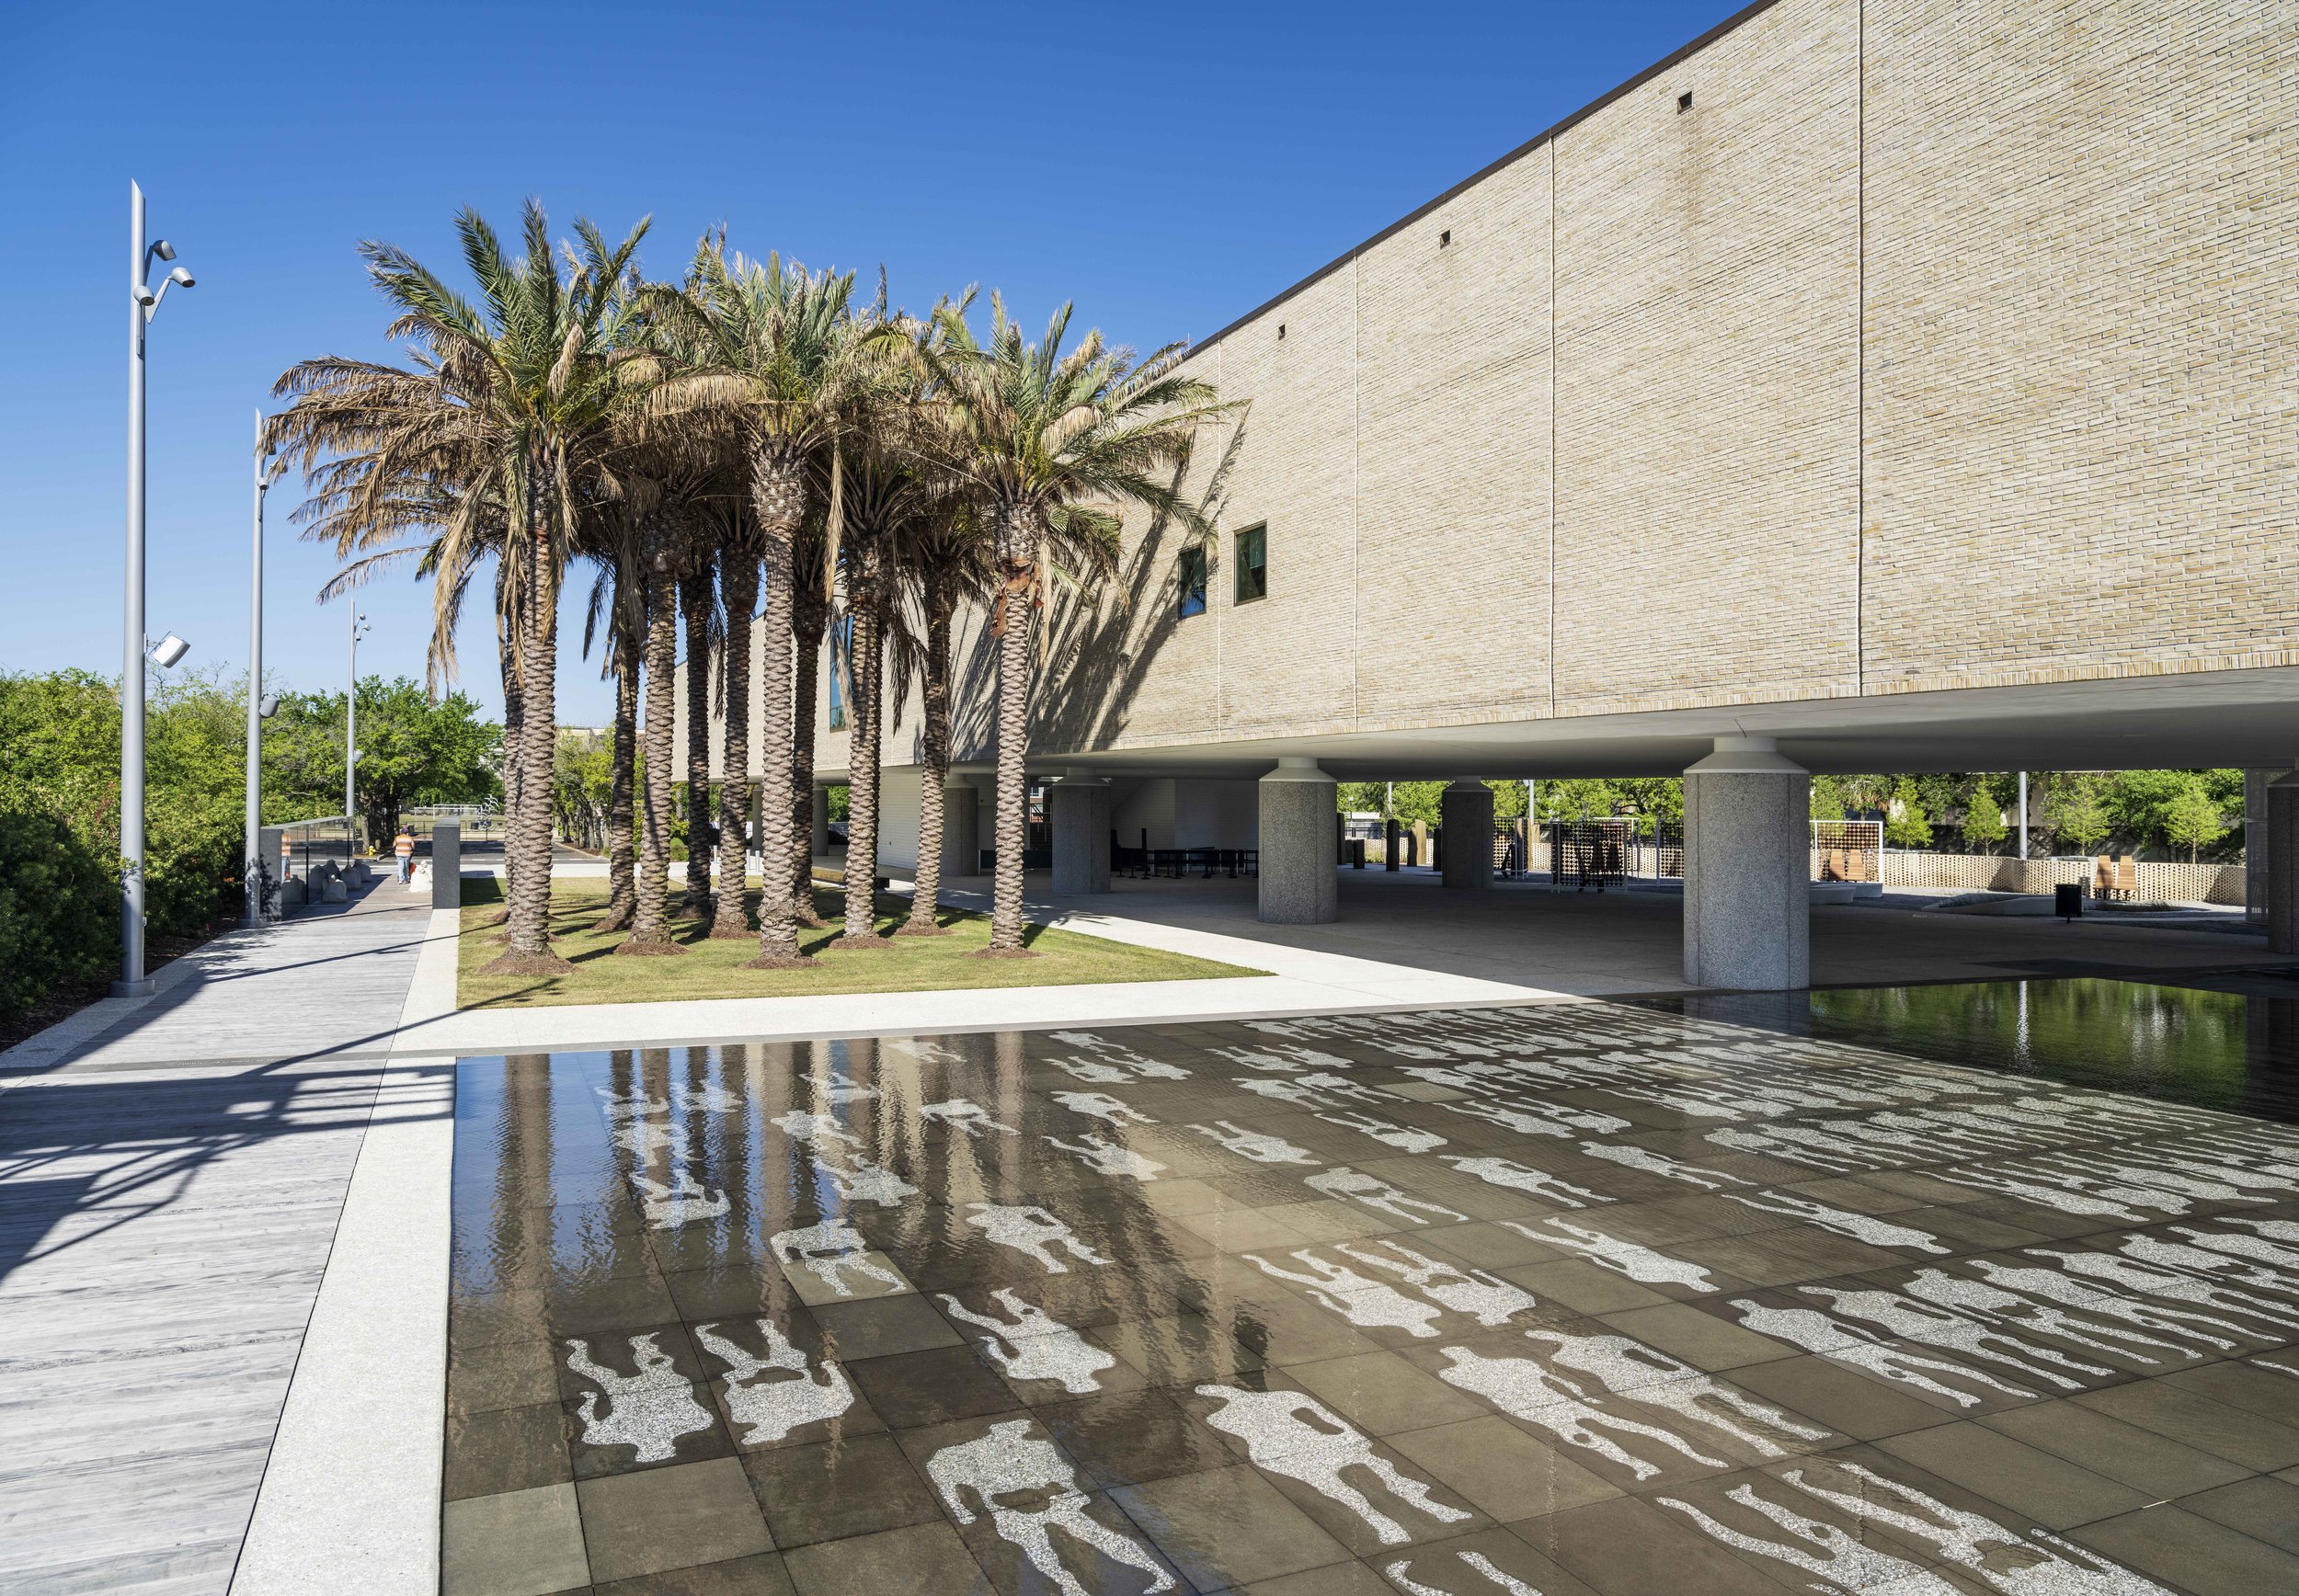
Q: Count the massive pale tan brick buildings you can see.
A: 1